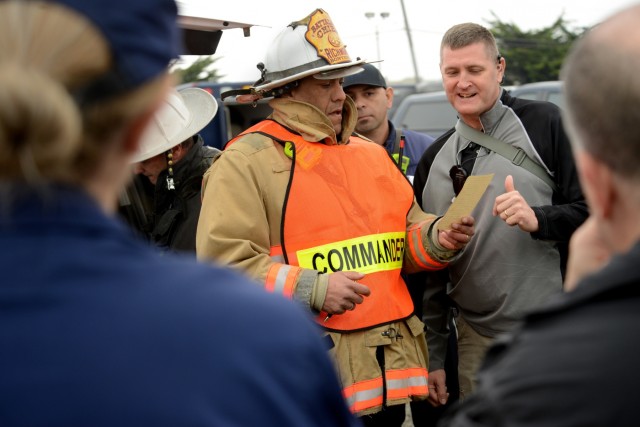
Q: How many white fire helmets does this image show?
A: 2